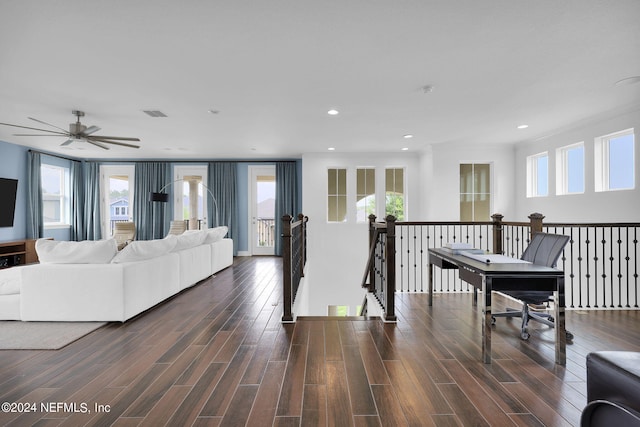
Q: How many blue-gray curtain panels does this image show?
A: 6